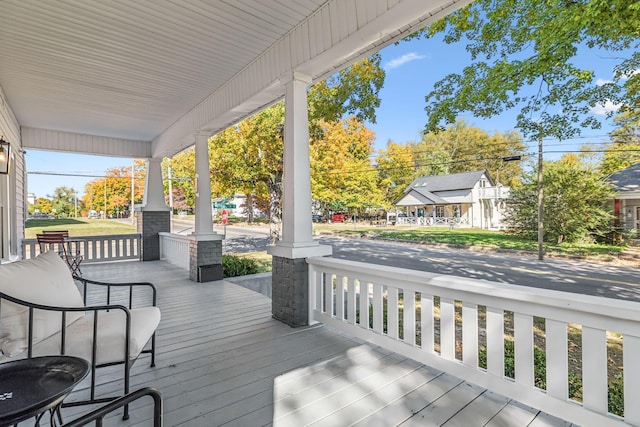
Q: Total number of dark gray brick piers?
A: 3